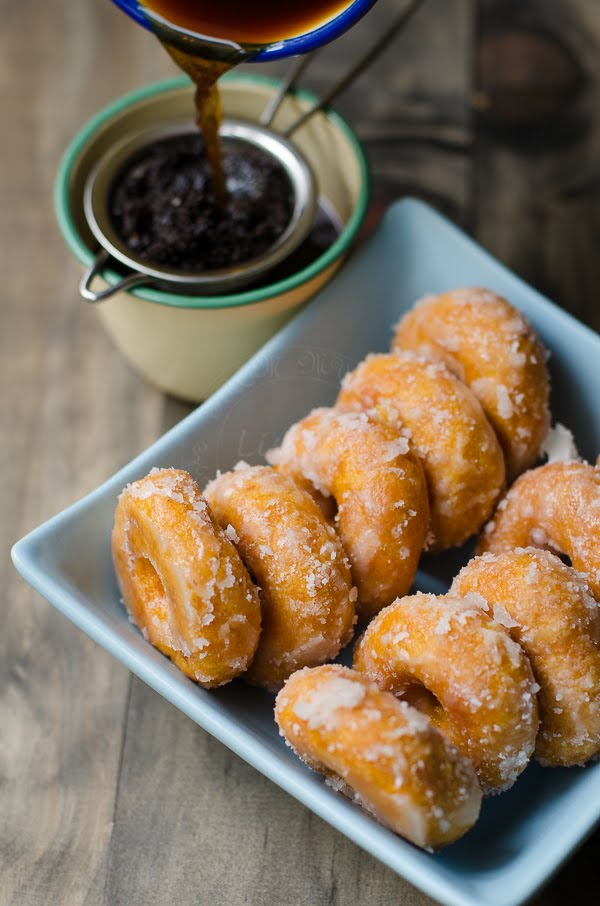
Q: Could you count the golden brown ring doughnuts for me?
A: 9